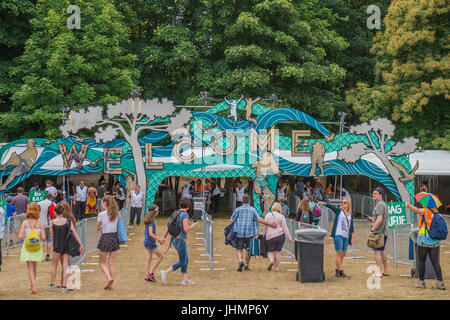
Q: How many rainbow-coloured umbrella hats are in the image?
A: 1